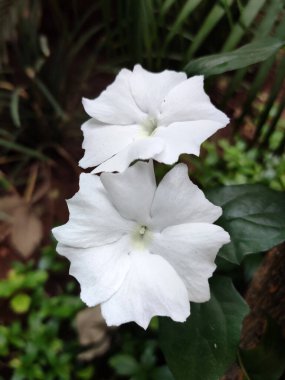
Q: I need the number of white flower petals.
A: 12